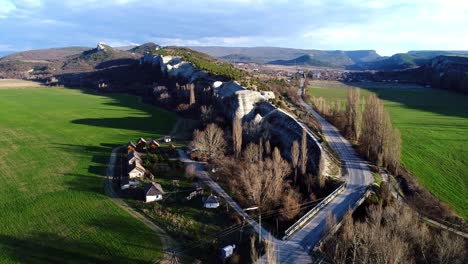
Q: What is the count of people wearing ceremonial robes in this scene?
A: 0